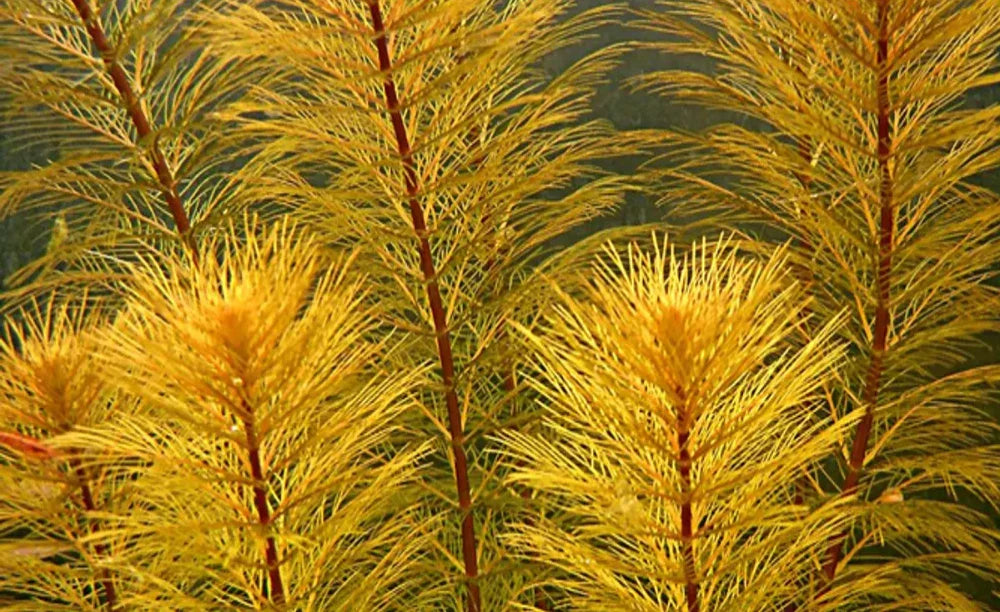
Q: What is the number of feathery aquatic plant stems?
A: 6